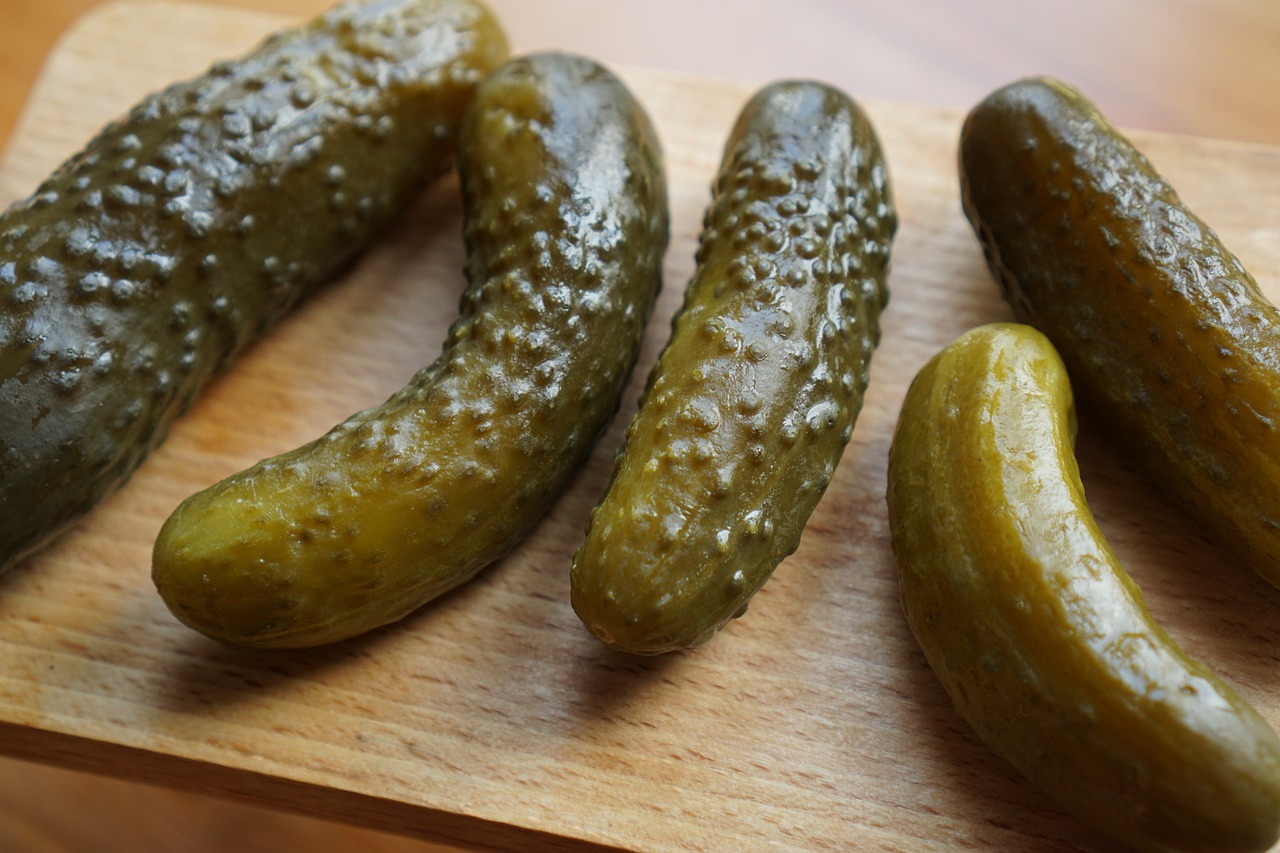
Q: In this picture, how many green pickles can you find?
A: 5